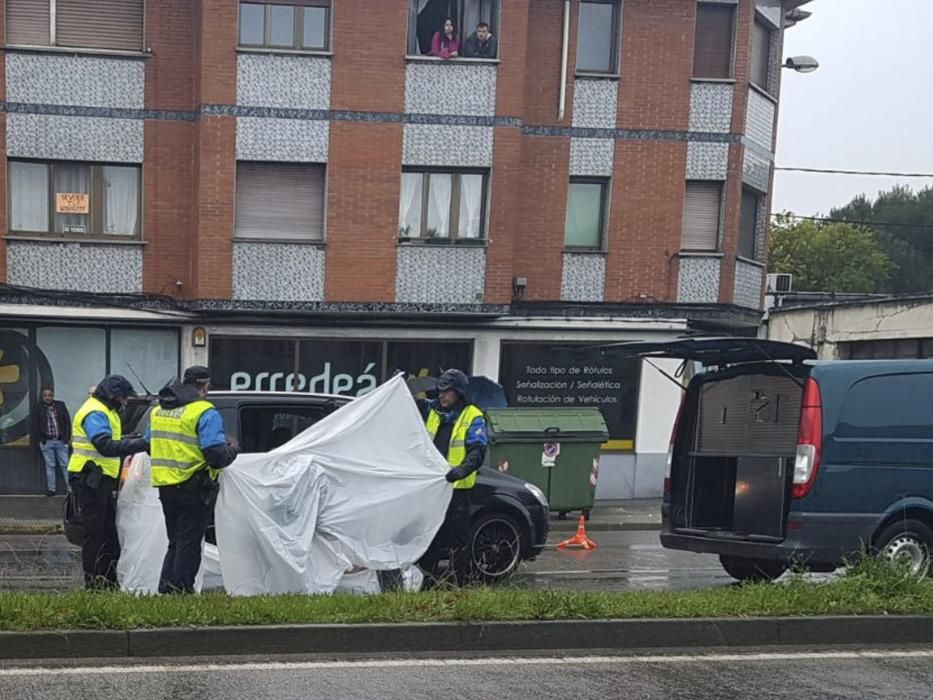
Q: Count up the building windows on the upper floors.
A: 12